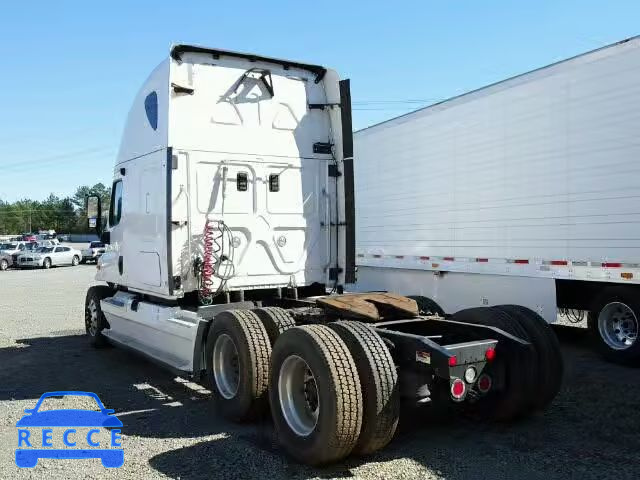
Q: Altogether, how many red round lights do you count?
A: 4